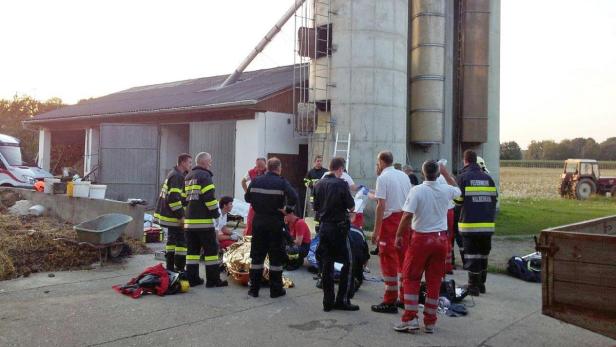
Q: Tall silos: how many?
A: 3